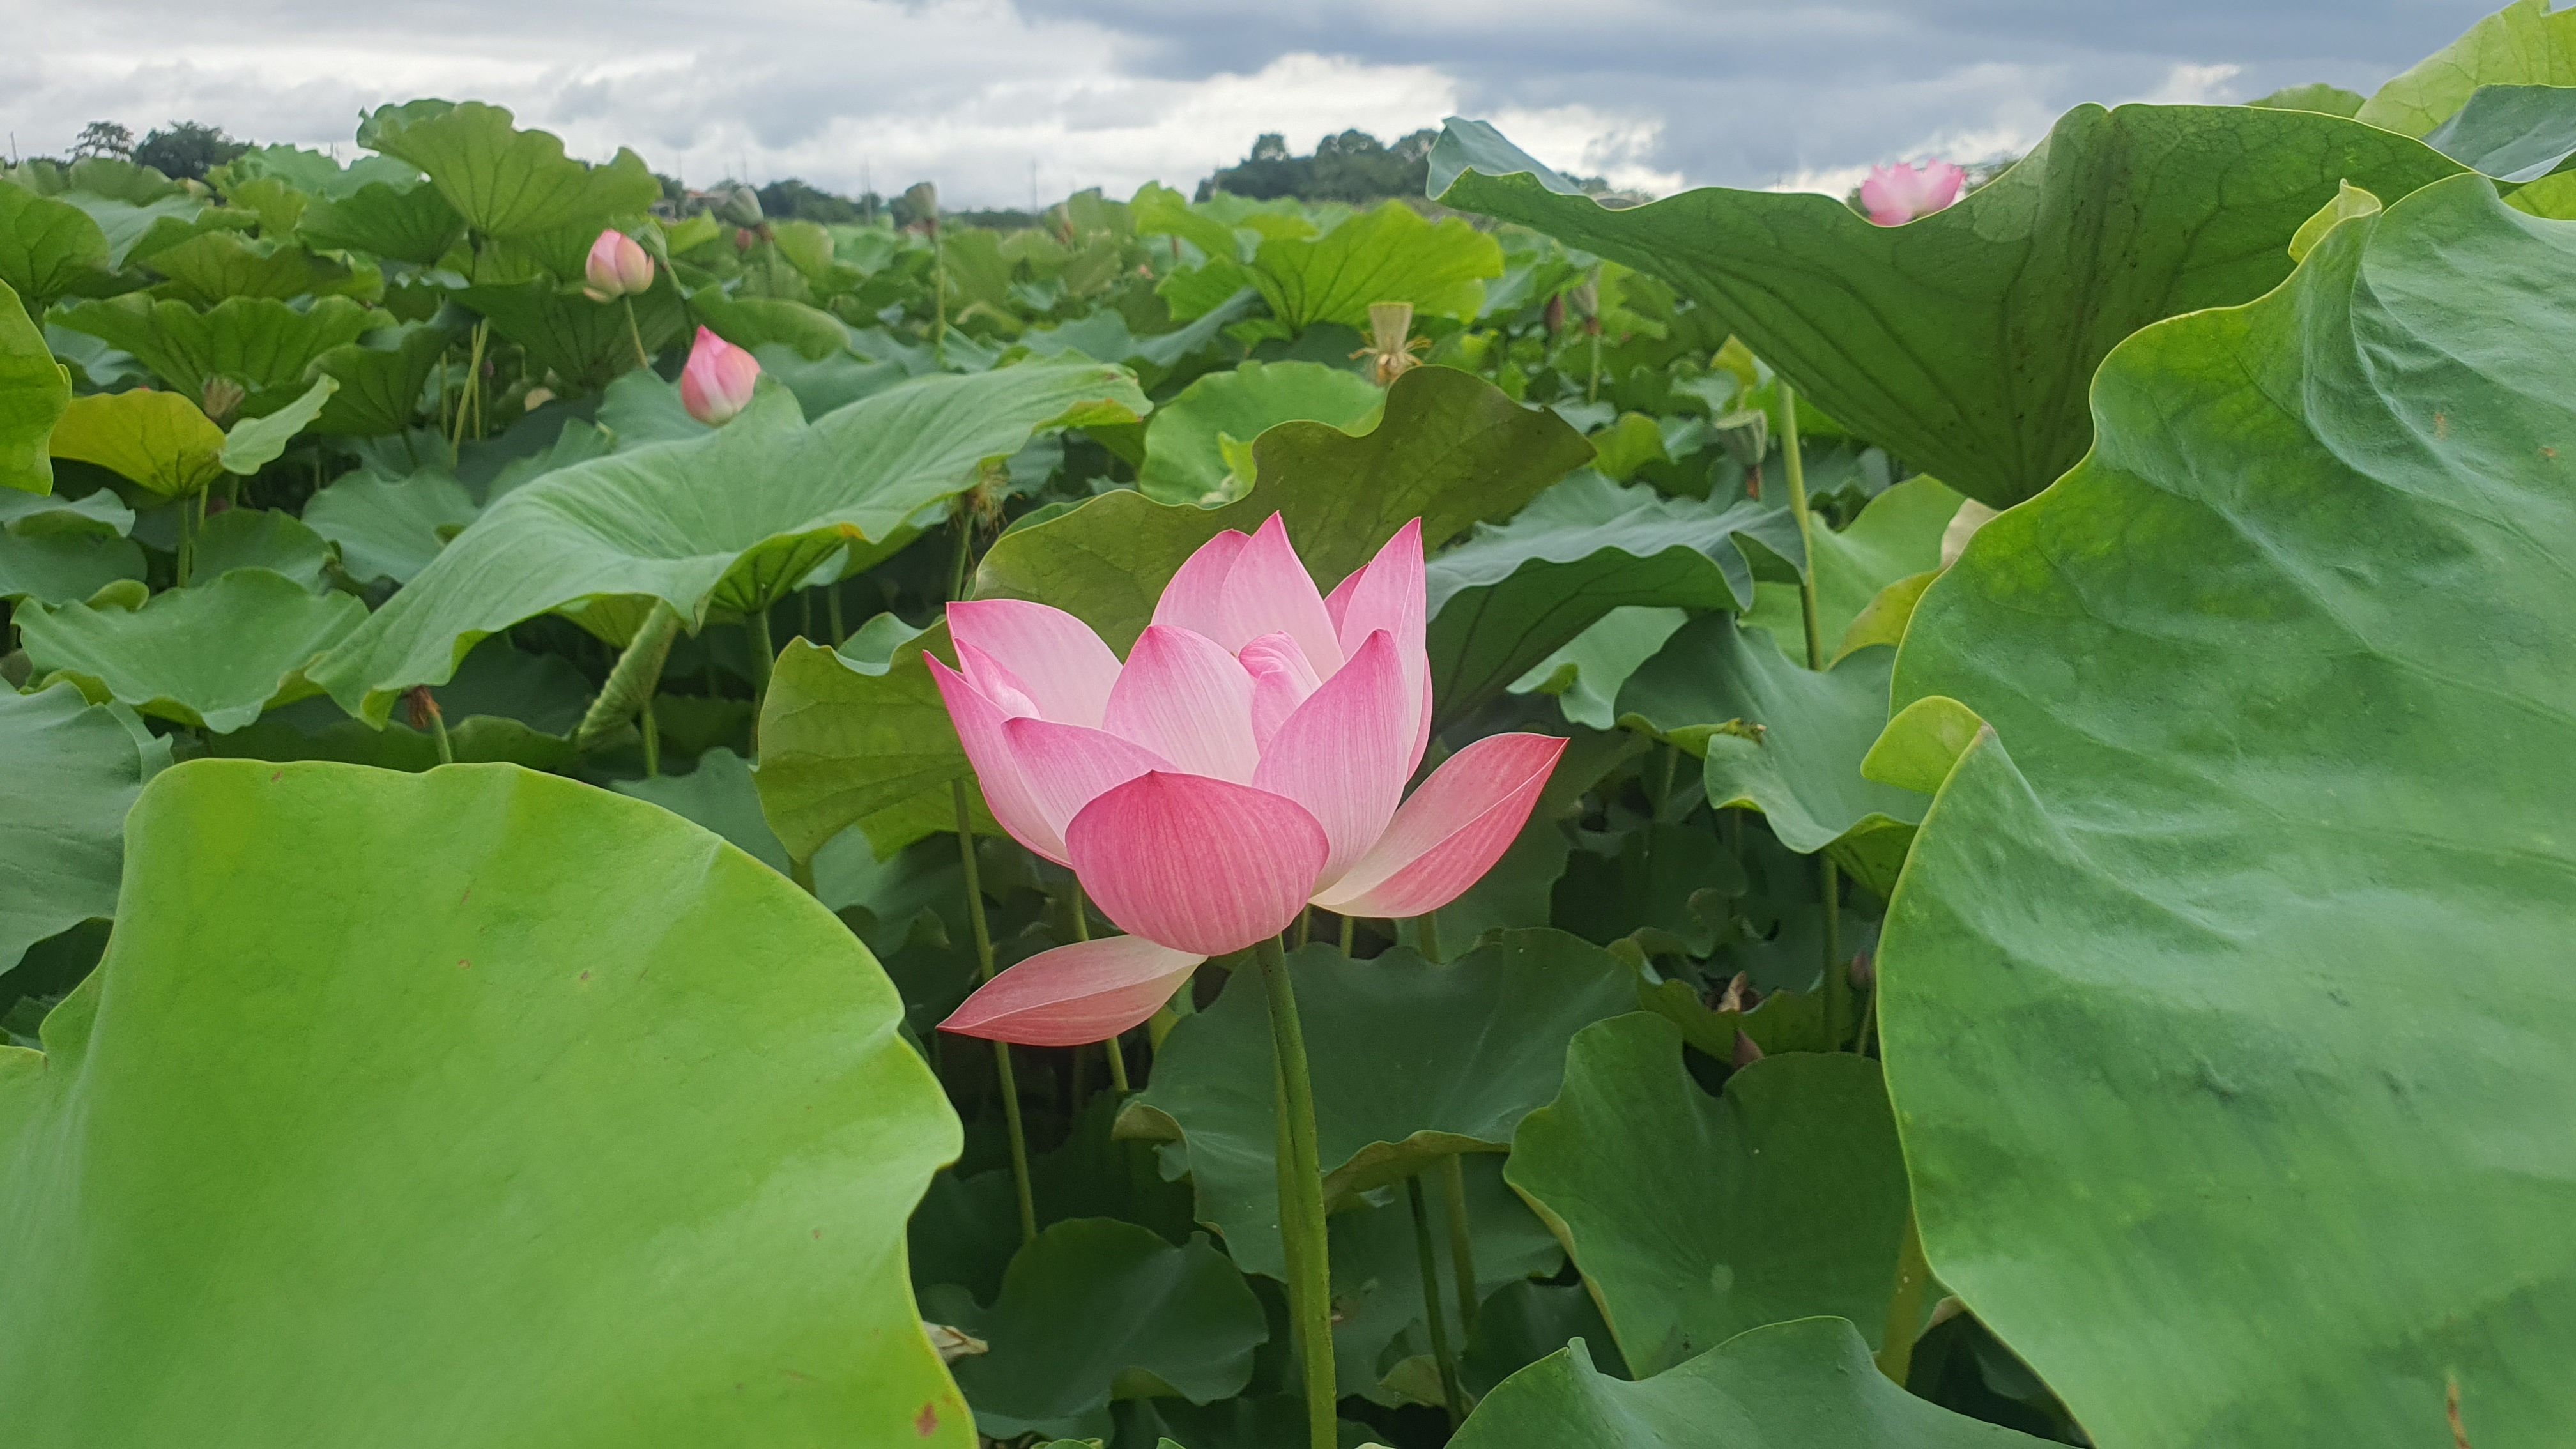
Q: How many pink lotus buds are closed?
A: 2